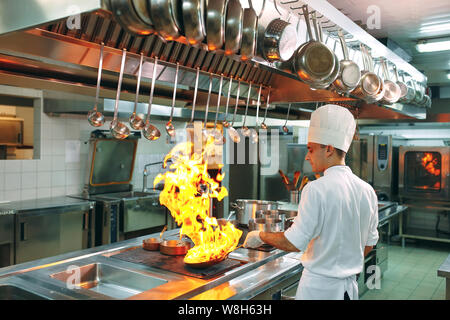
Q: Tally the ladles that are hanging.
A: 14